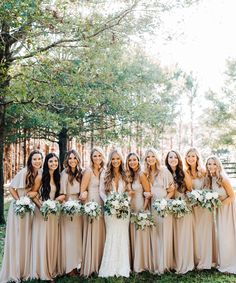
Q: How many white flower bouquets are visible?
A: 10